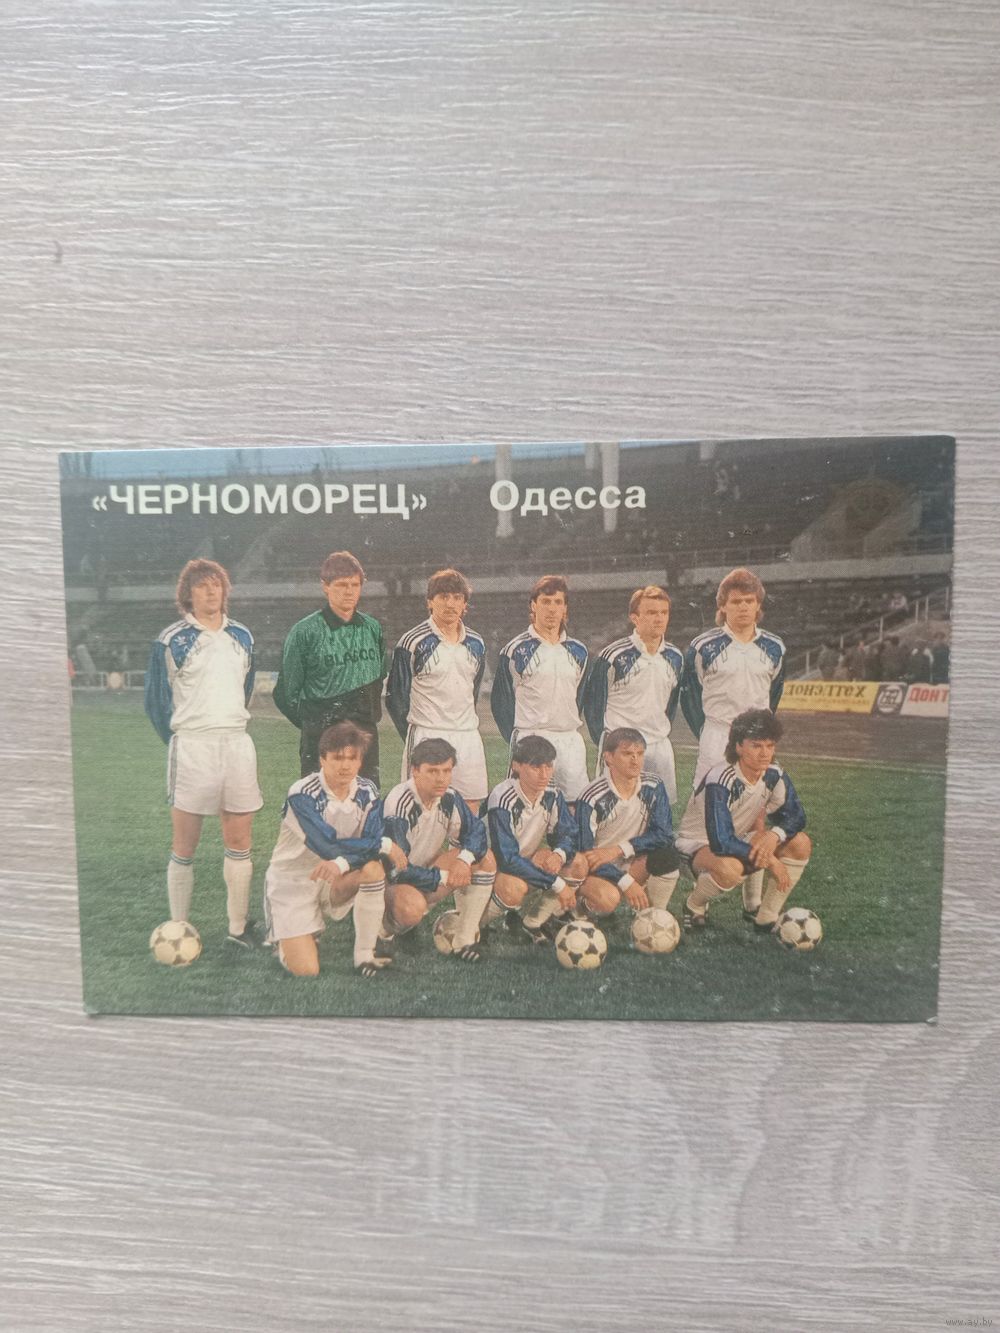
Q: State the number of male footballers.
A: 11